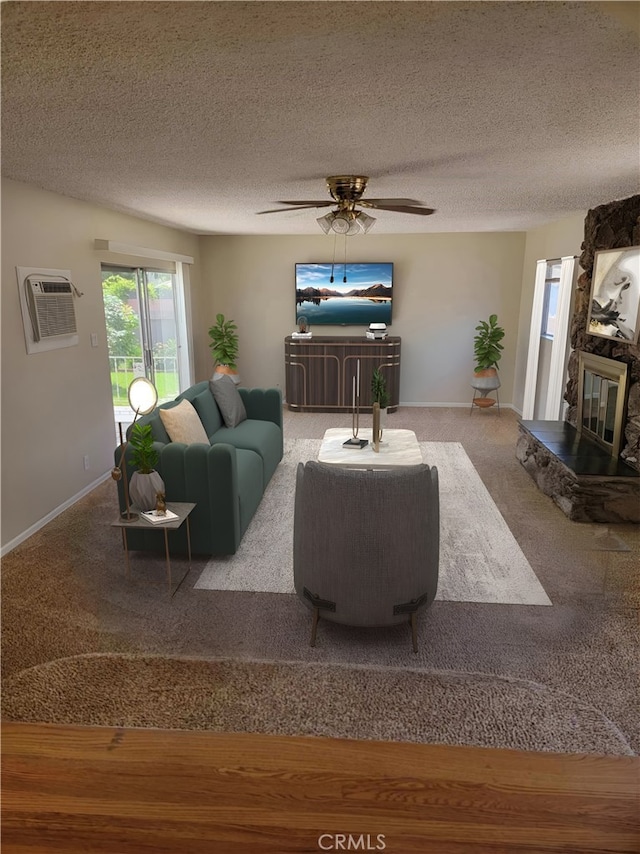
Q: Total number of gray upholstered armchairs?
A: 1